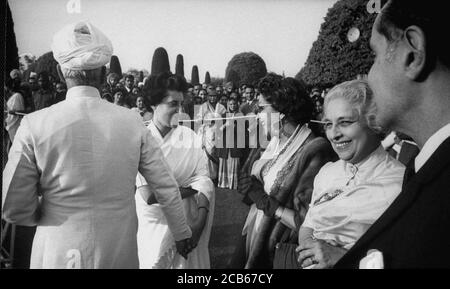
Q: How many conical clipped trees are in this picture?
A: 5